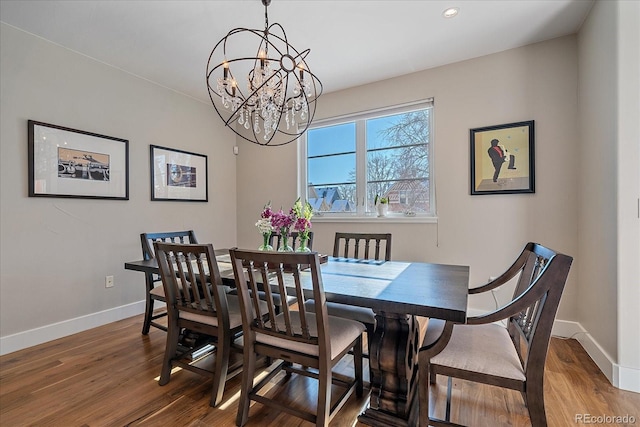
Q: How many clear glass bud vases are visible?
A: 3